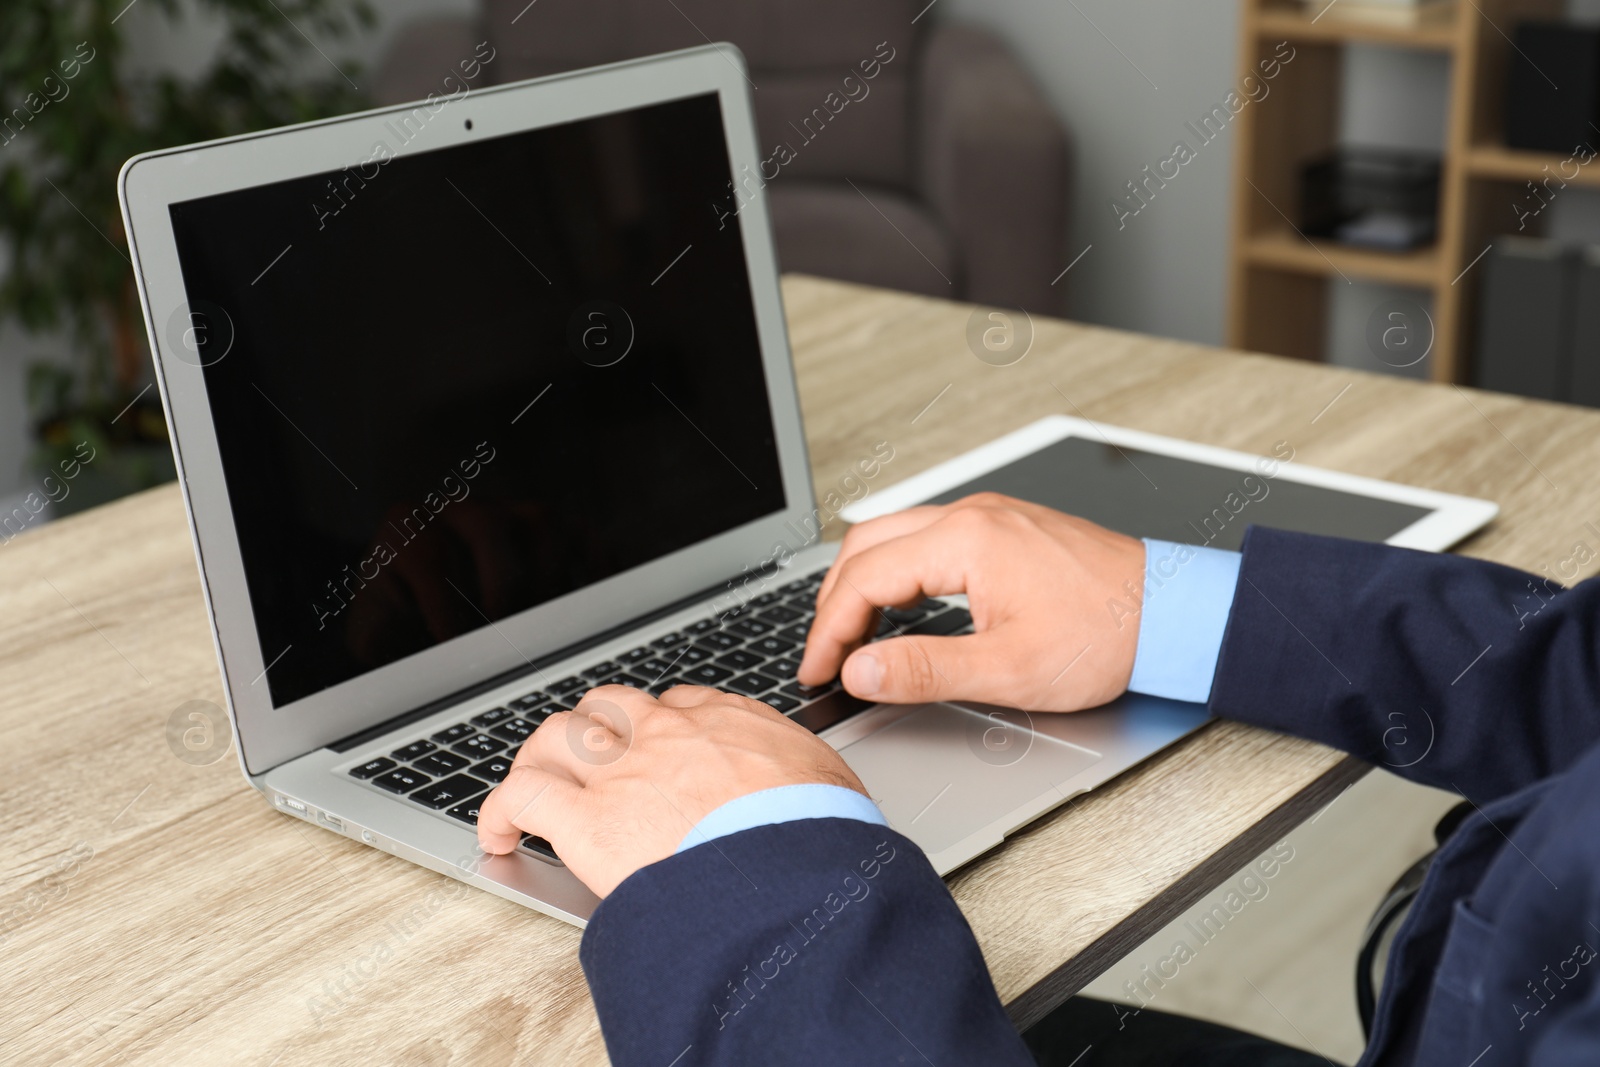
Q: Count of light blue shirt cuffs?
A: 2